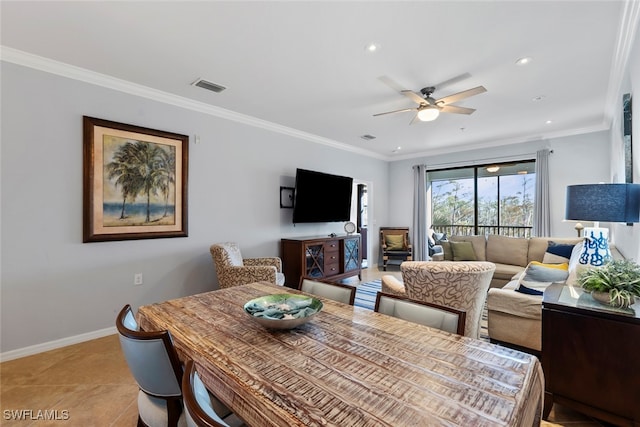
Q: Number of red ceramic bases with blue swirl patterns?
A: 0